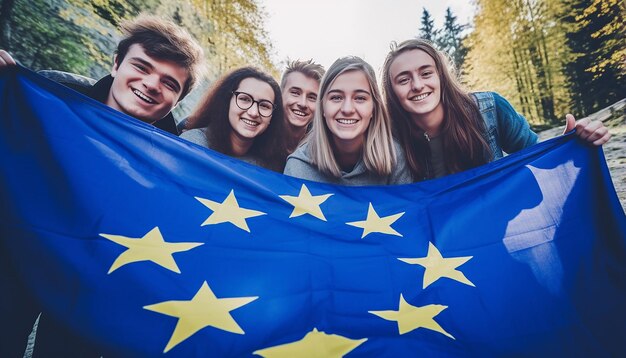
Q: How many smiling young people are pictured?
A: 5